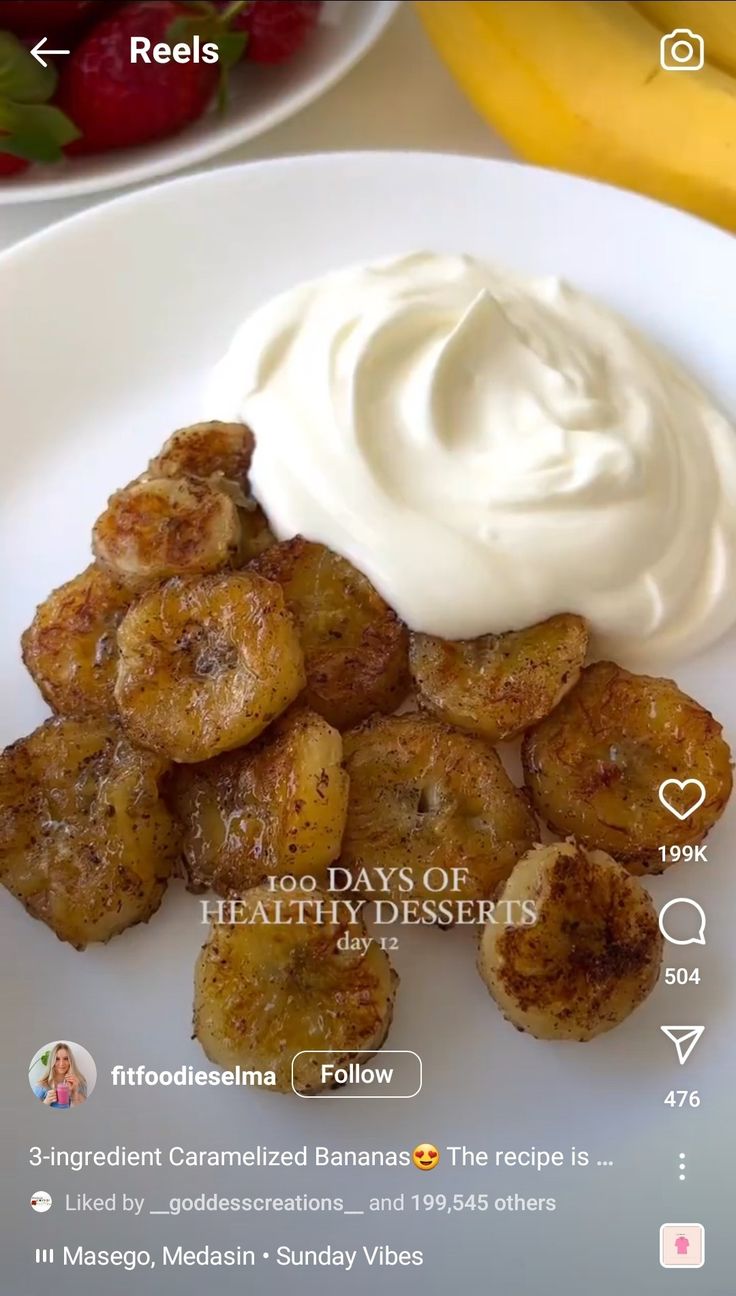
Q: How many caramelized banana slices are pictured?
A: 12